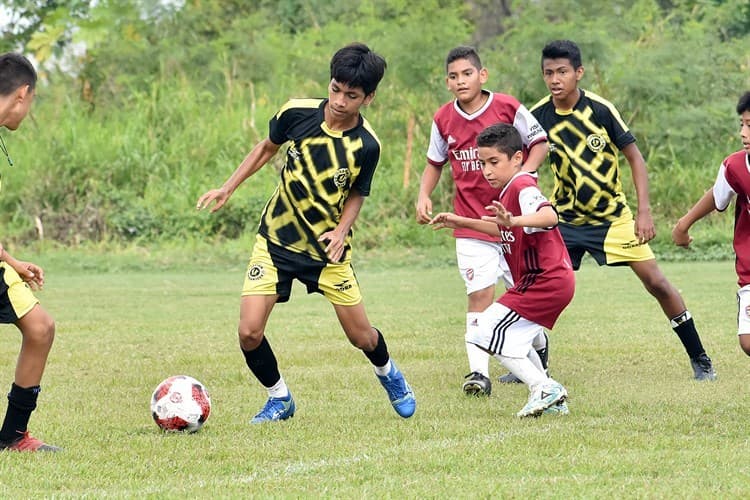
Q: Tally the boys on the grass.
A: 6